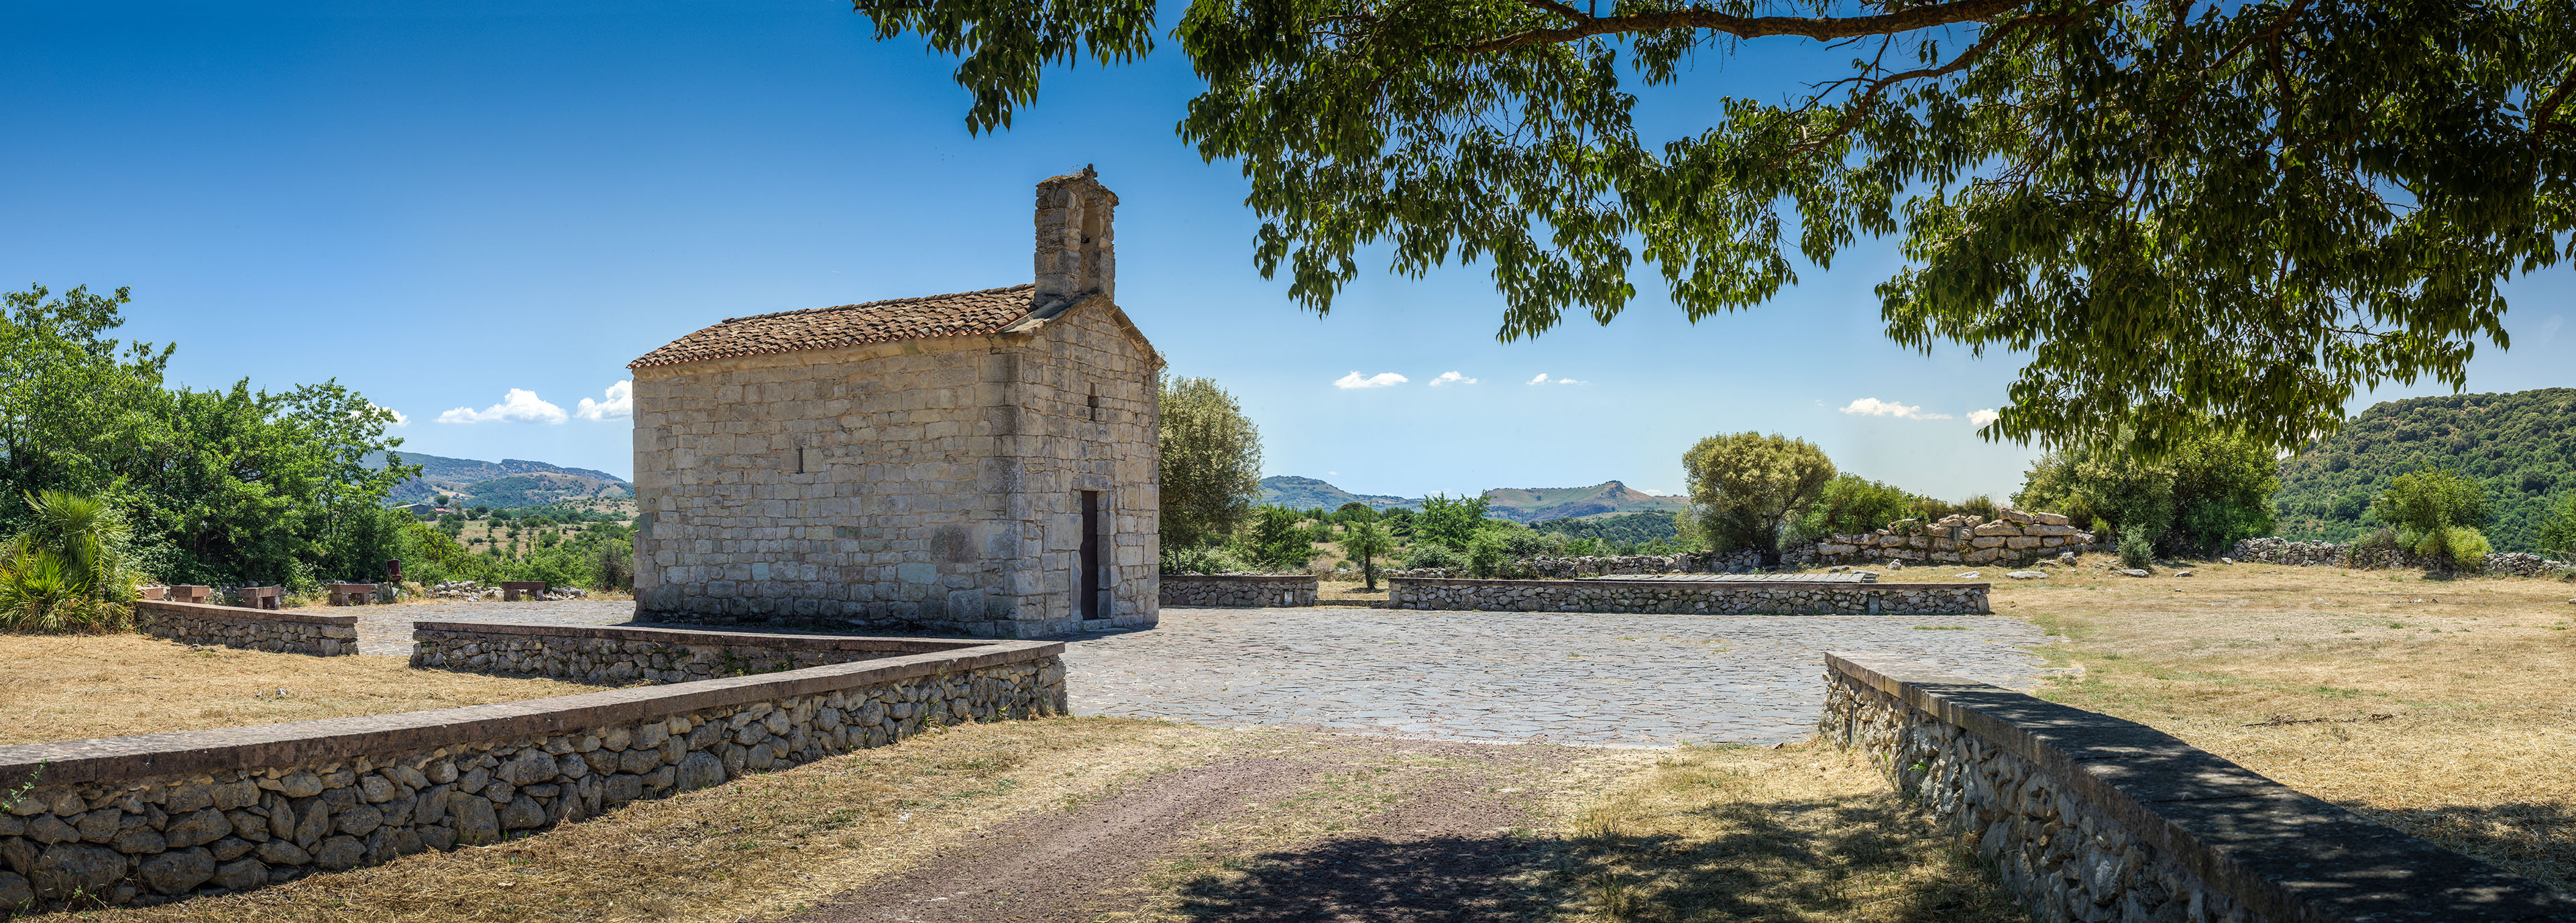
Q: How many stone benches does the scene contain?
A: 5